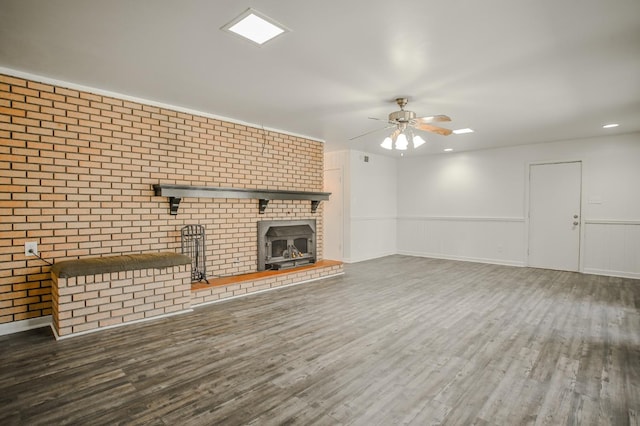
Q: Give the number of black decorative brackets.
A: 3